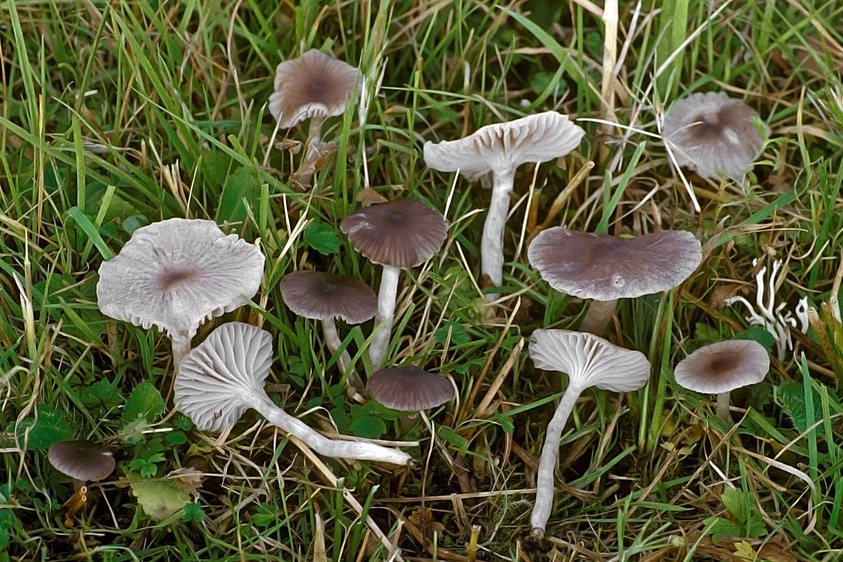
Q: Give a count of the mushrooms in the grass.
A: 12